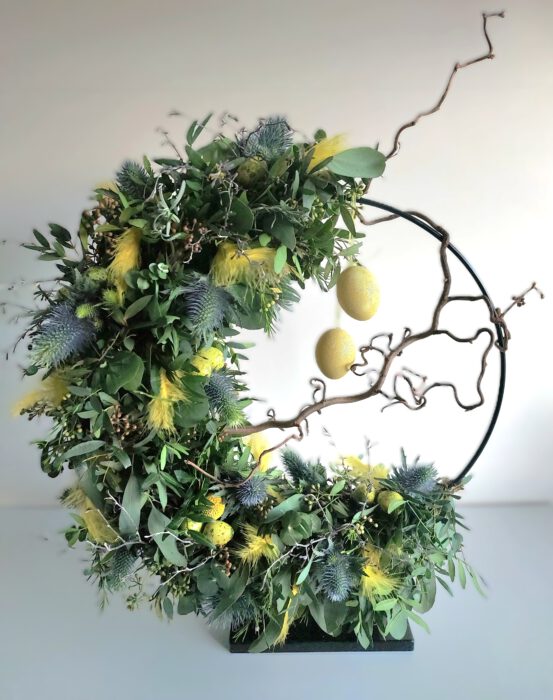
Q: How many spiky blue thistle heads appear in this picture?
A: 11